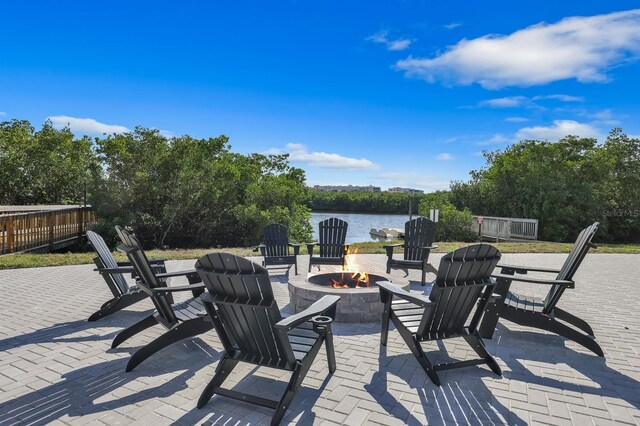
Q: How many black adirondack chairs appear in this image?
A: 8